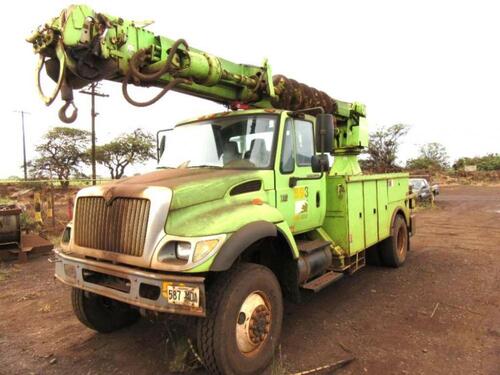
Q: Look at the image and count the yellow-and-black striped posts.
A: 2